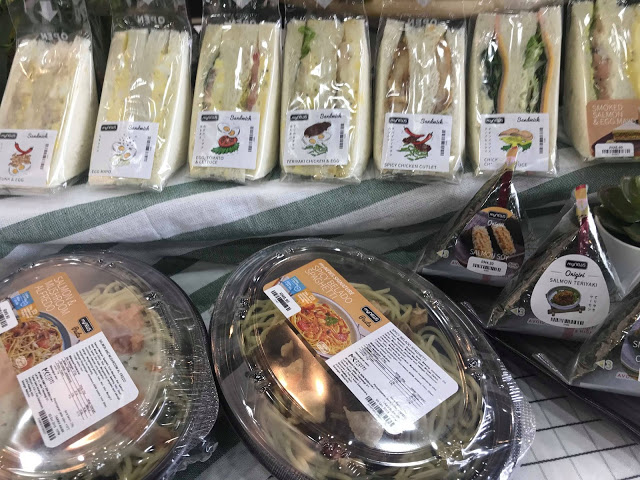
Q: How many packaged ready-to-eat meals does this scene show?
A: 12